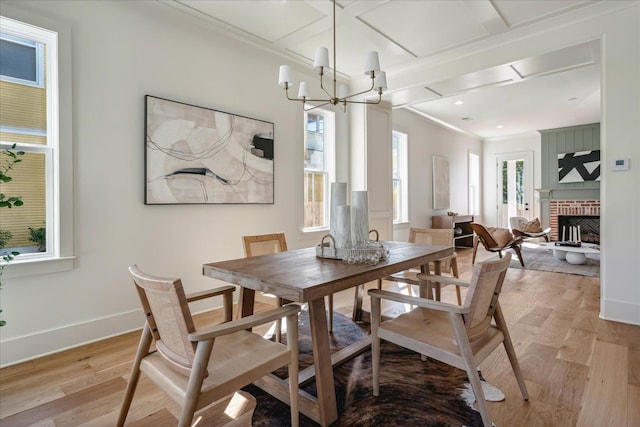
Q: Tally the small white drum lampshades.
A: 6